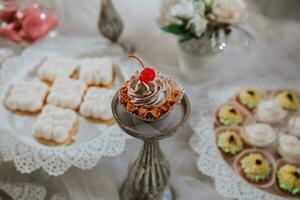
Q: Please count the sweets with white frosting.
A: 10